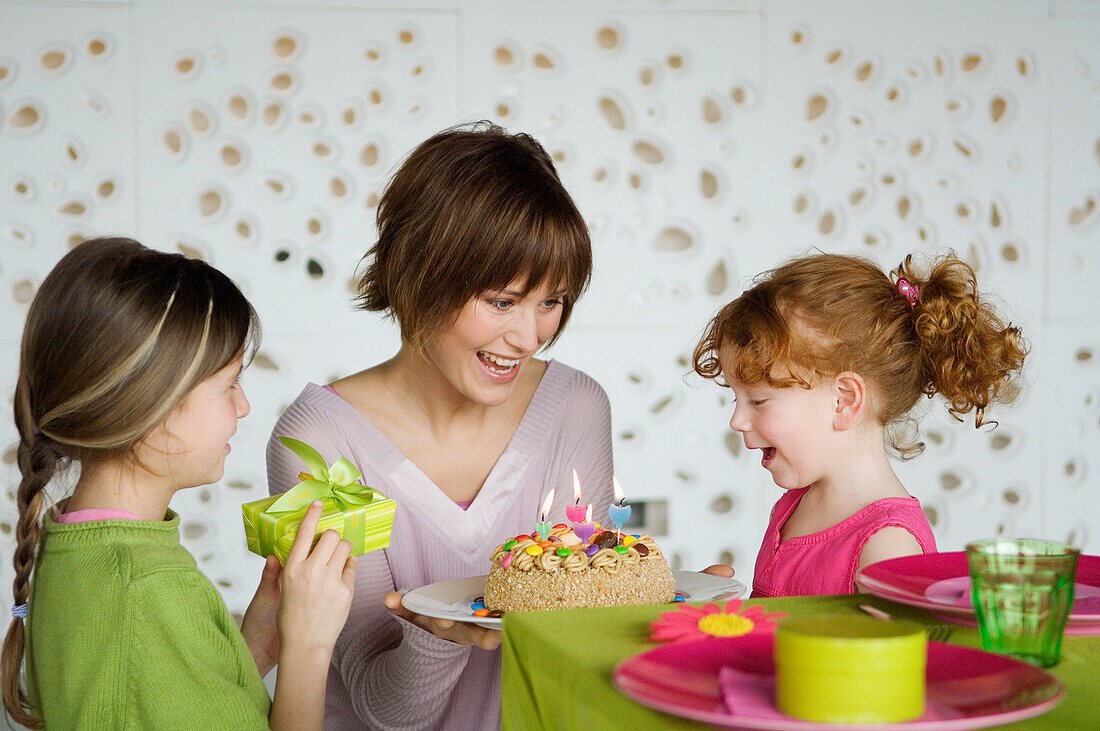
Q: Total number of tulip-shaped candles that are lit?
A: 4